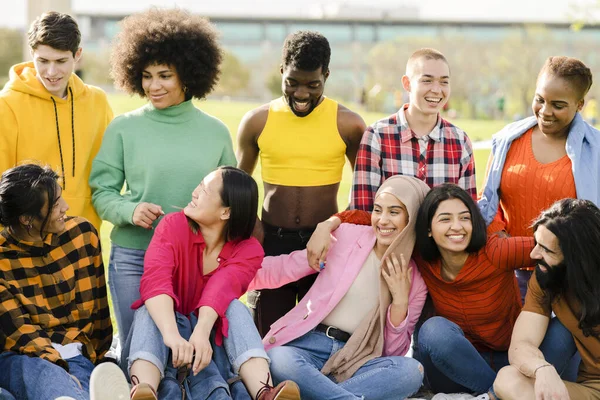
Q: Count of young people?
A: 10